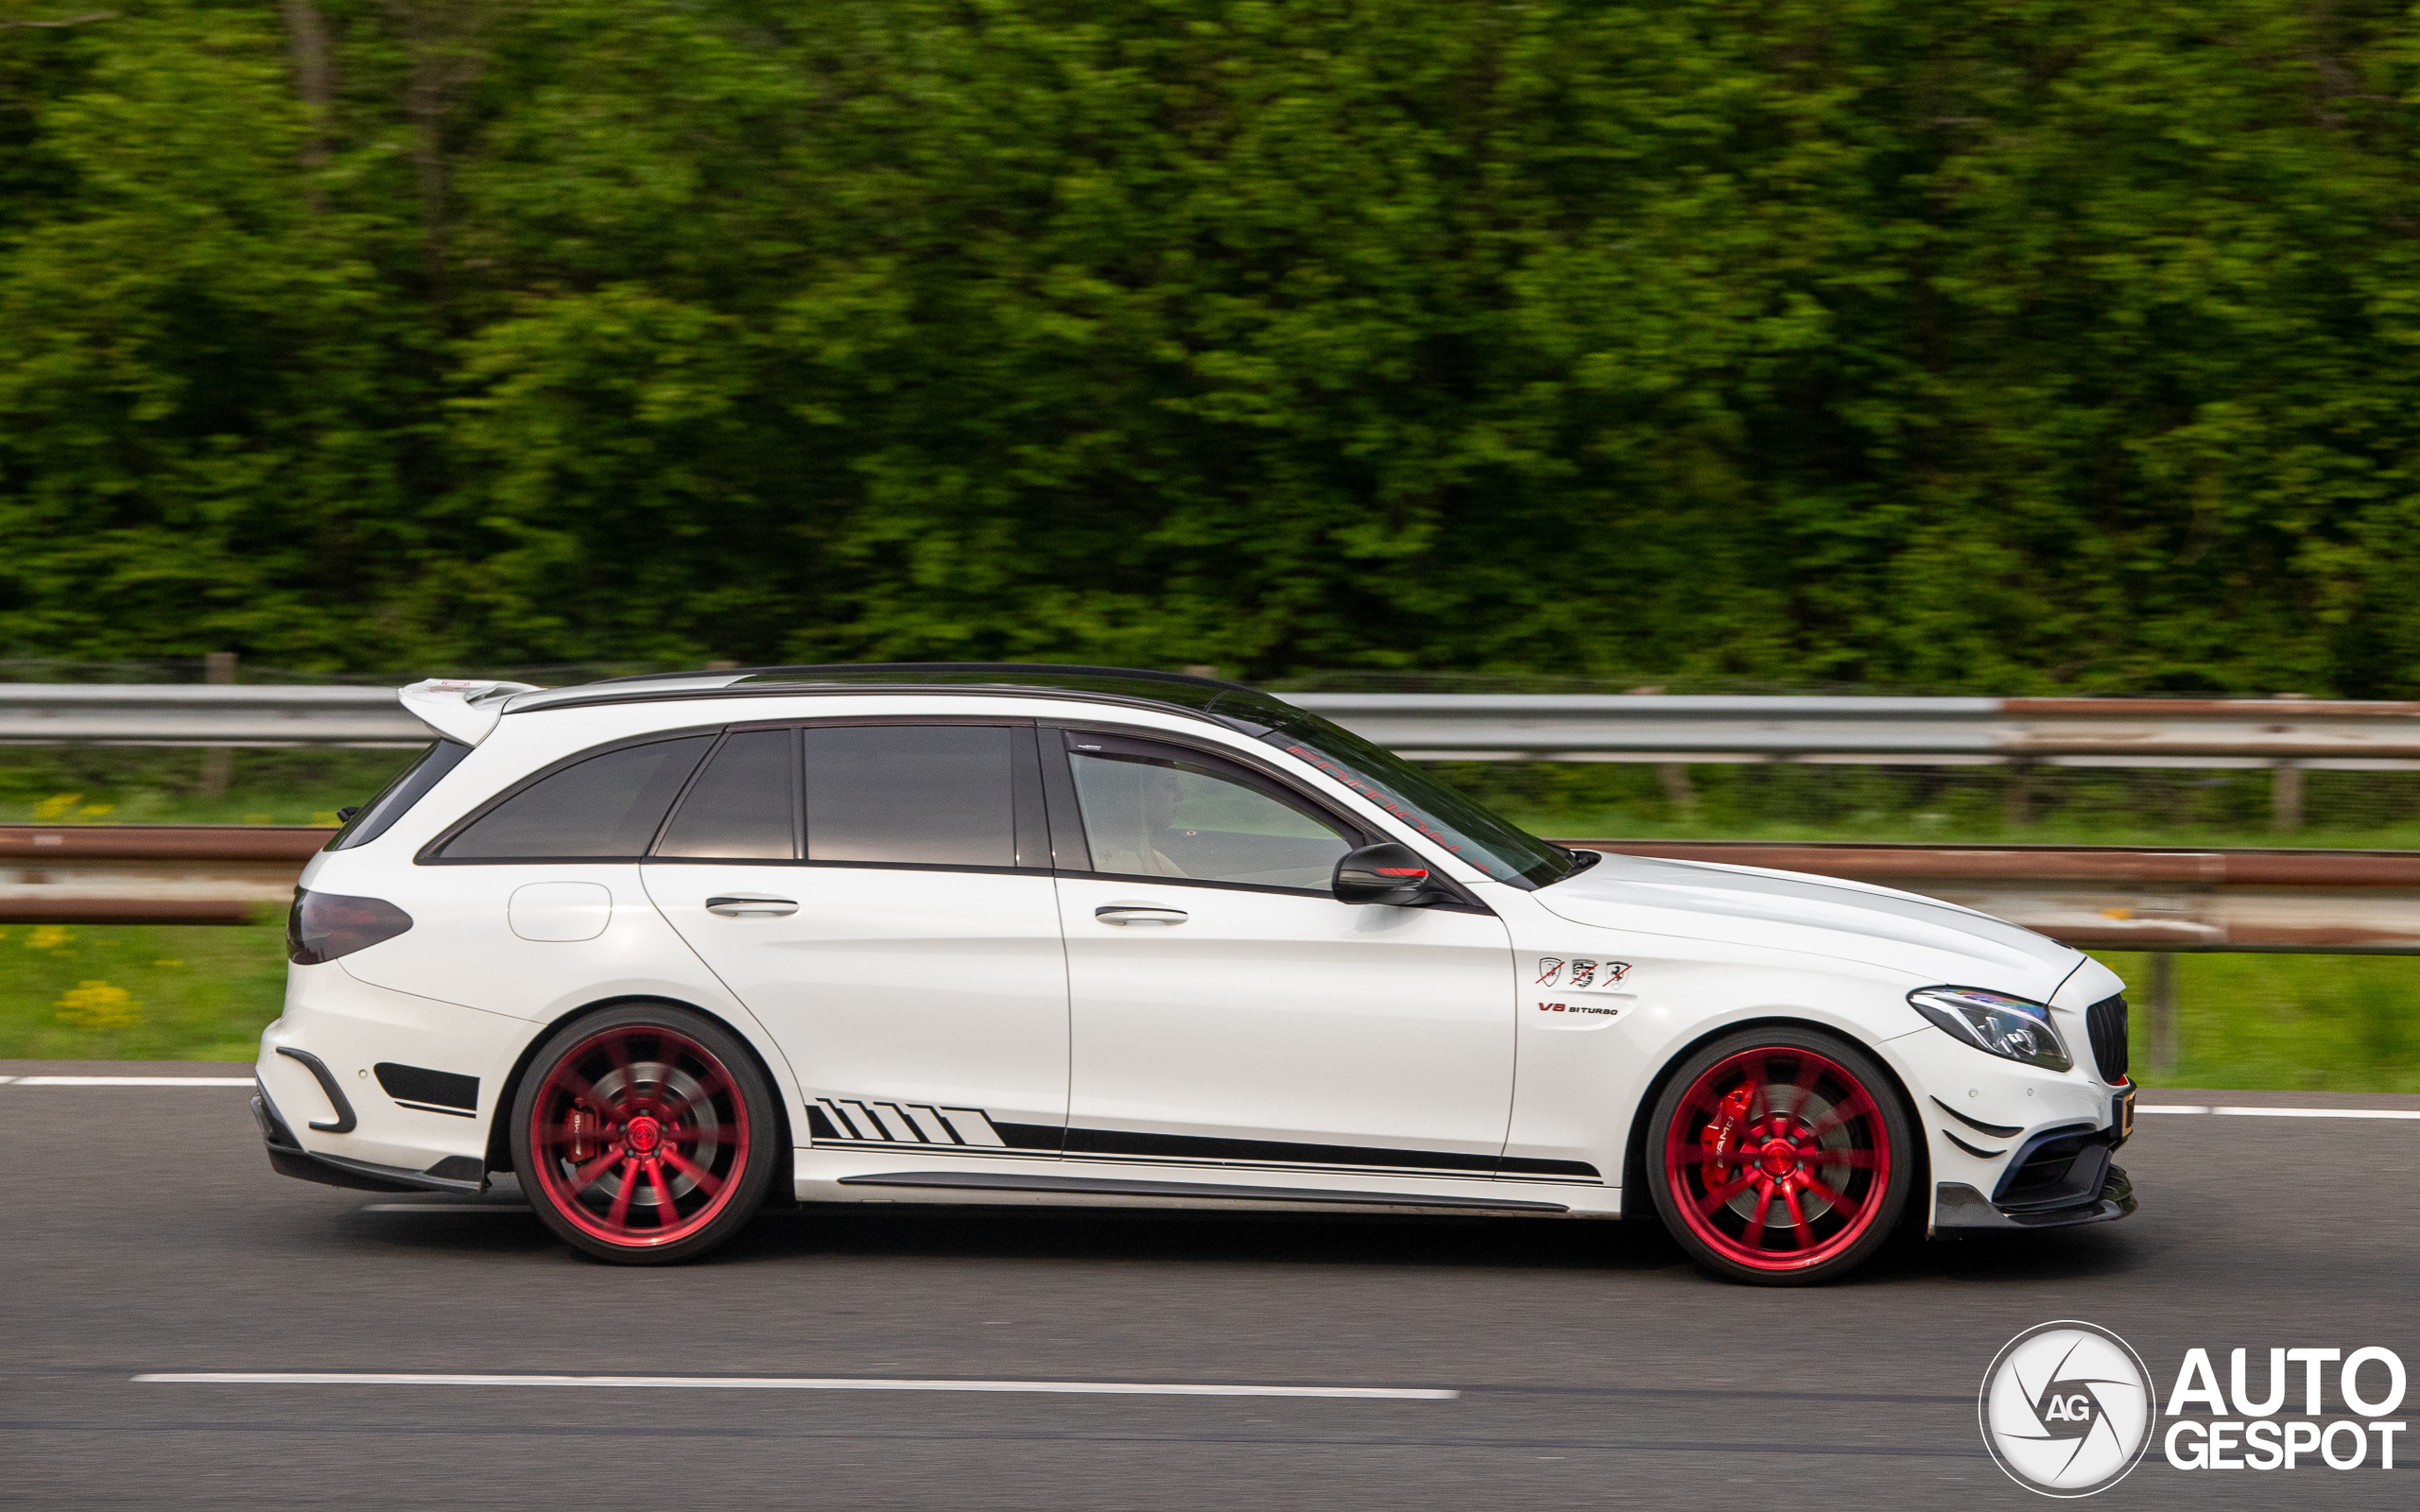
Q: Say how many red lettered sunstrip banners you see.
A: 1